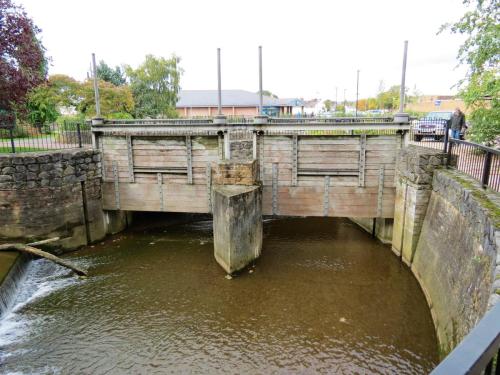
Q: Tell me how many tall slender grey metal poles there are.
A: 4